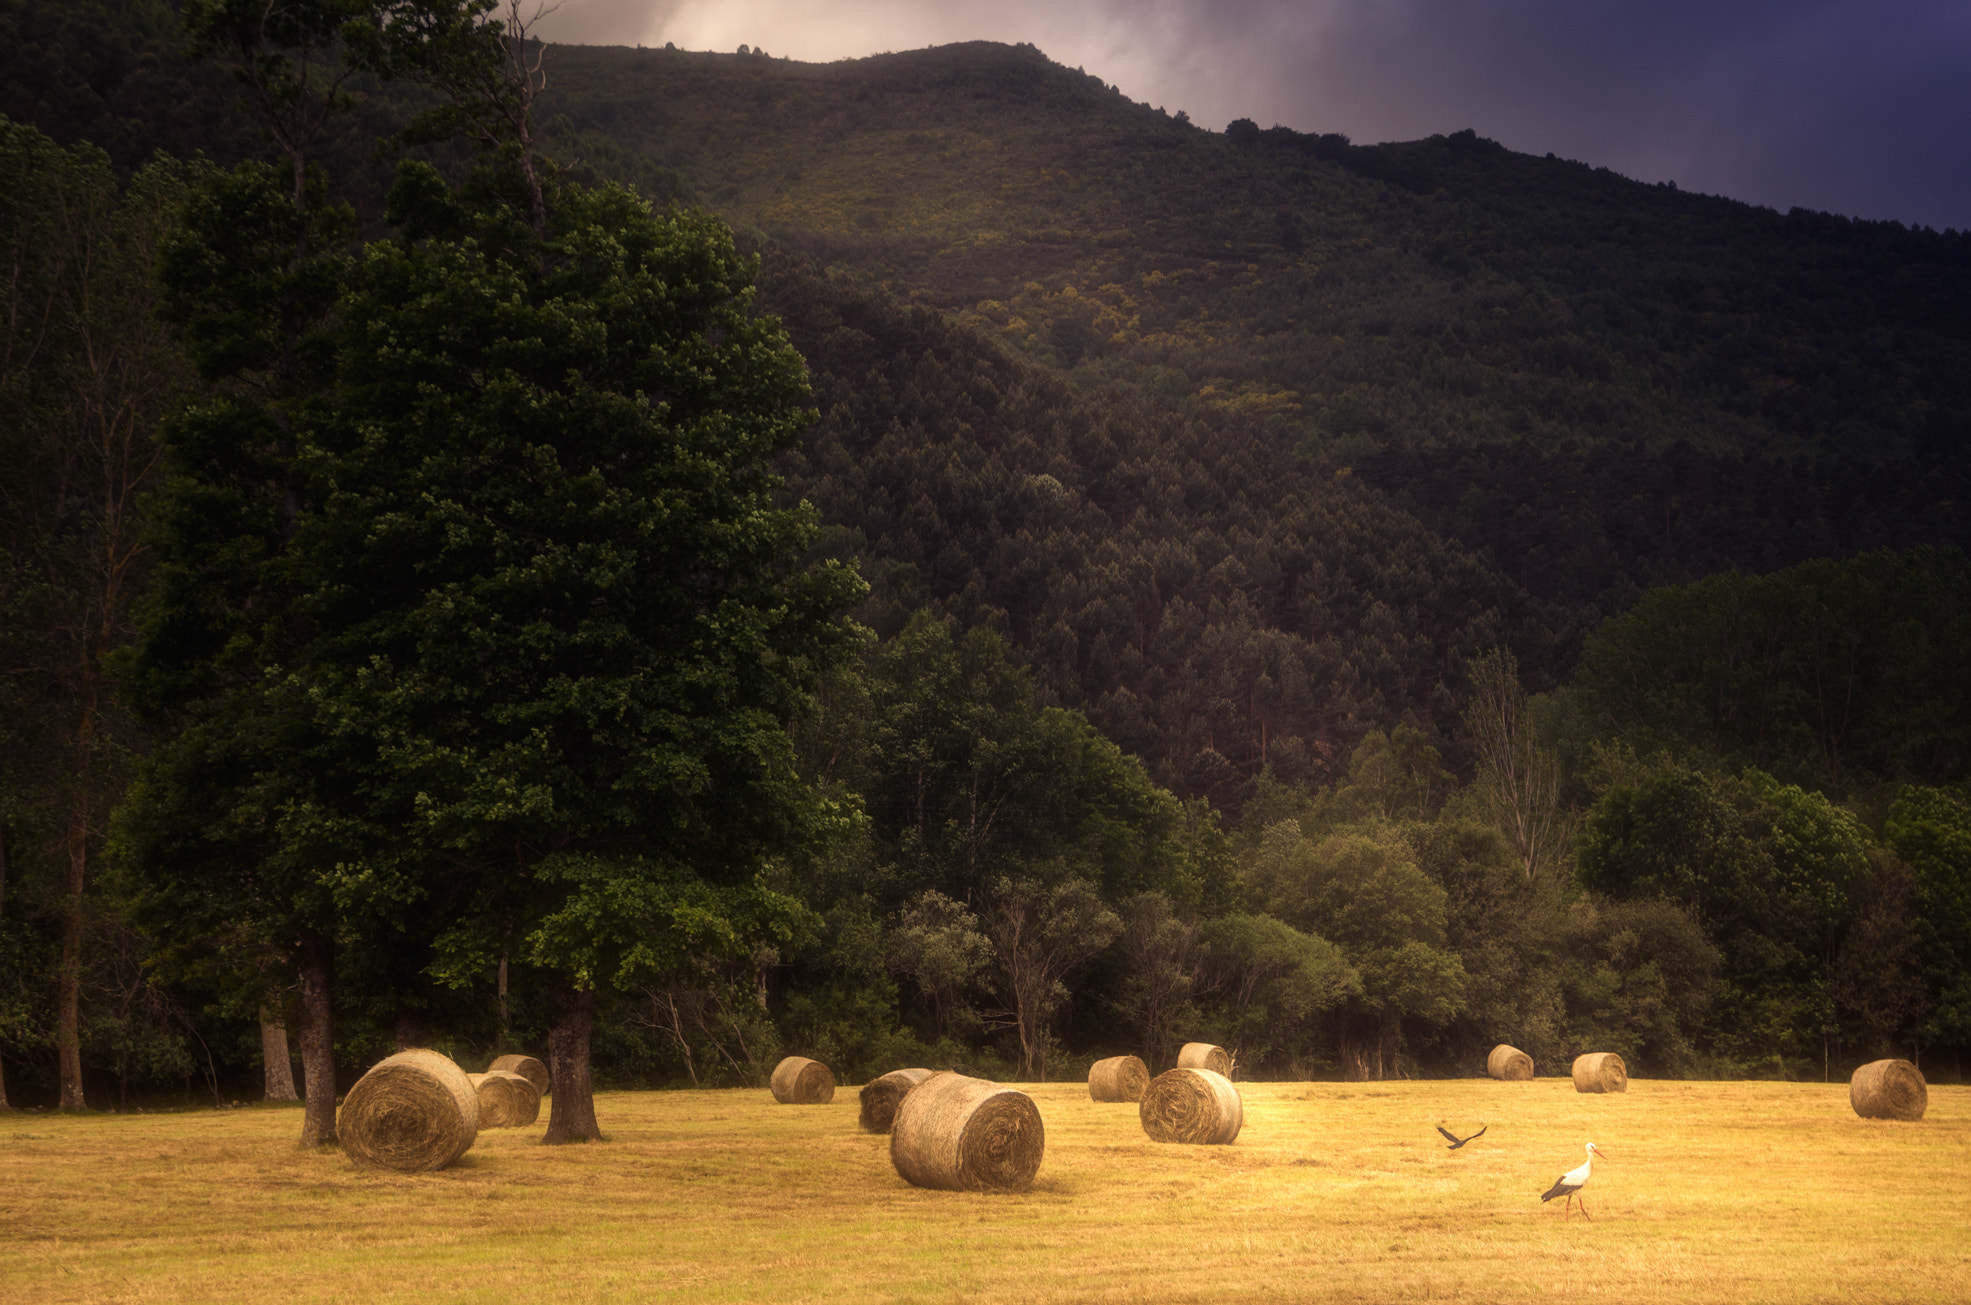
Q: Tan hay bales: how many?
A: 13